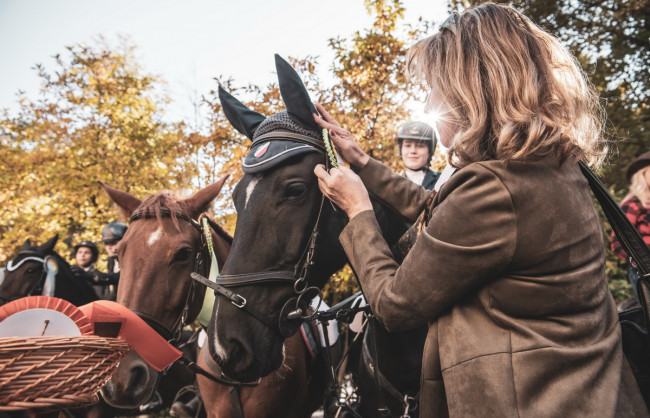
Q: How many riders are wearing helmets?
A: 3